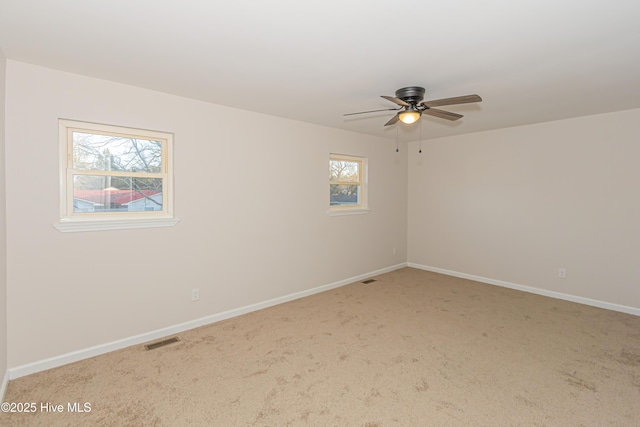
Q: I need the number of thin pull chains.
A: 2